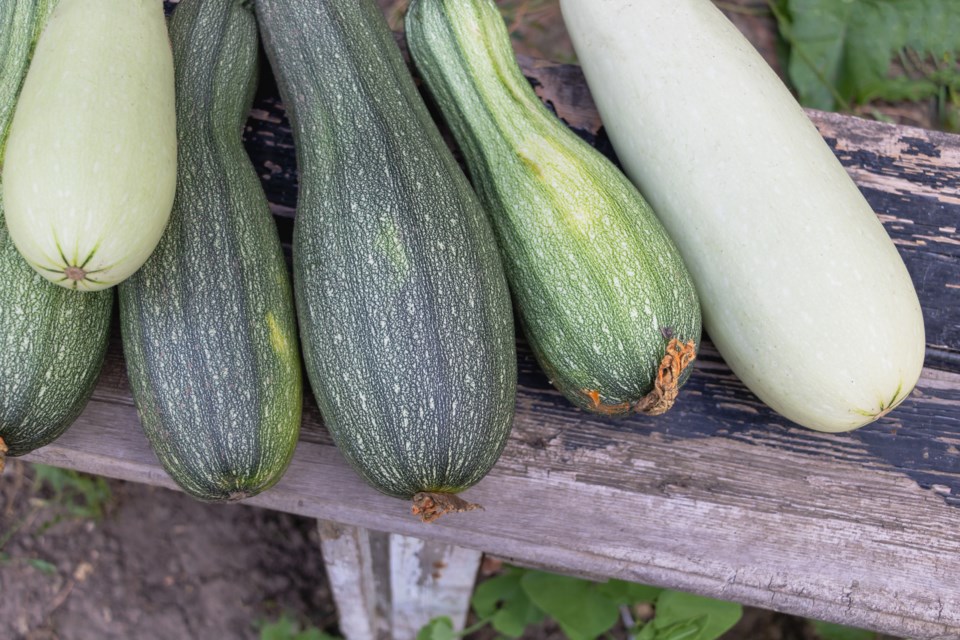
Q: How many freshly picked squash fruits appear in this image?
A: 6